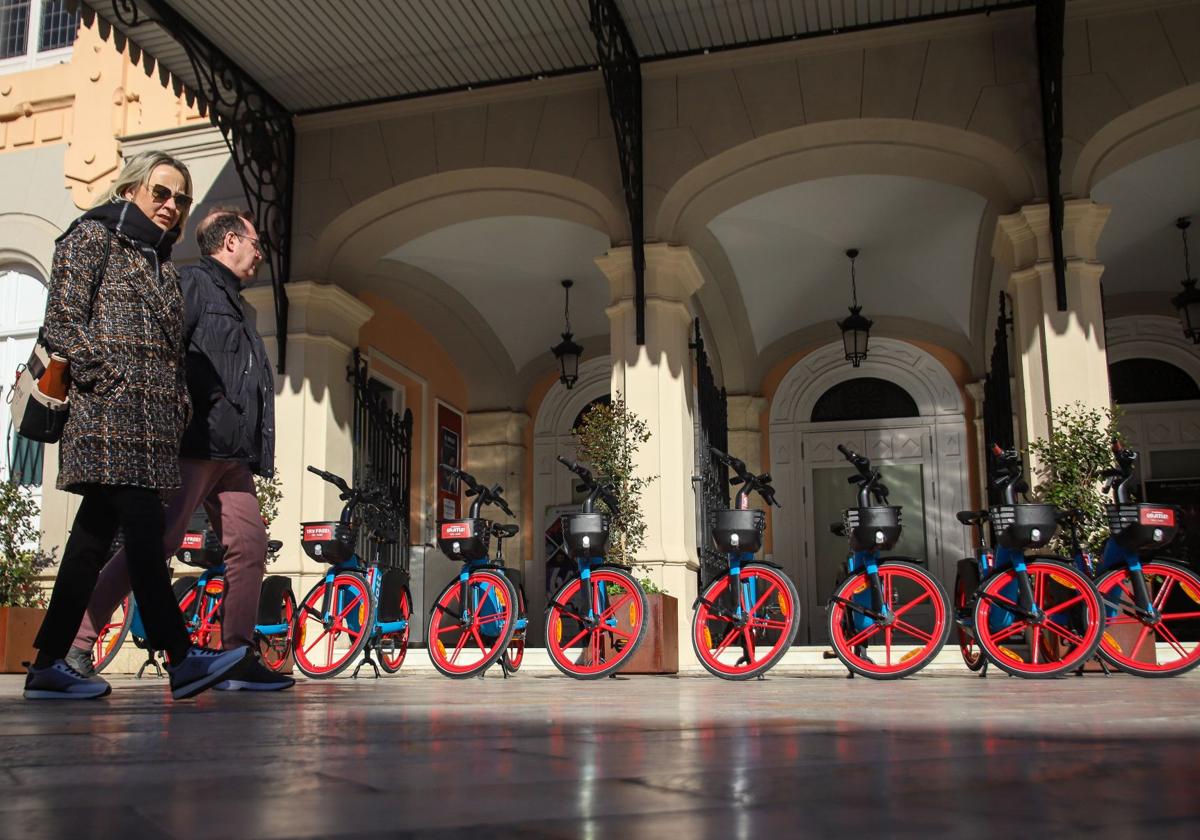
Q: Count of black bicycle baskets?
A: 8